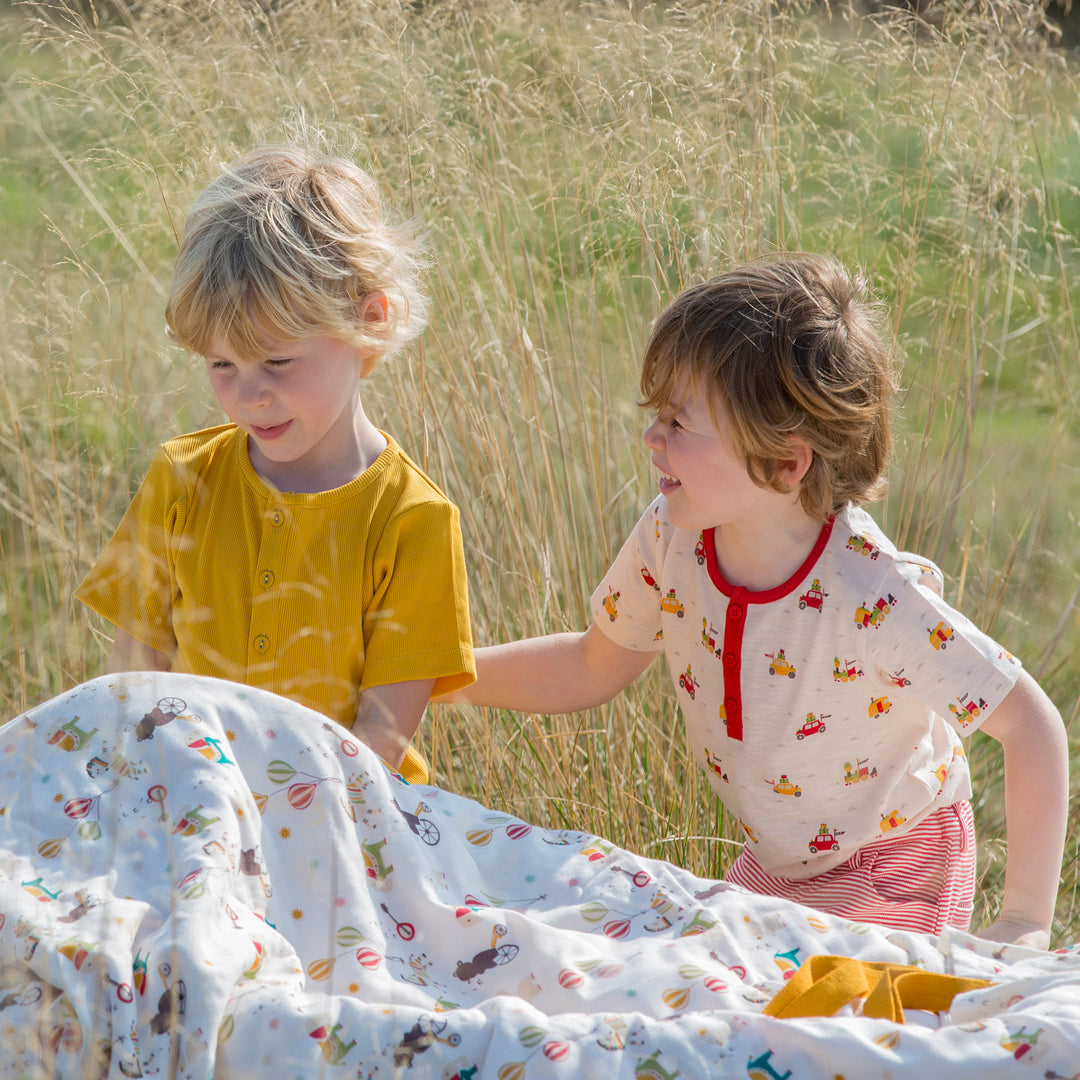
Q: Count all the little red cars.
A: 7